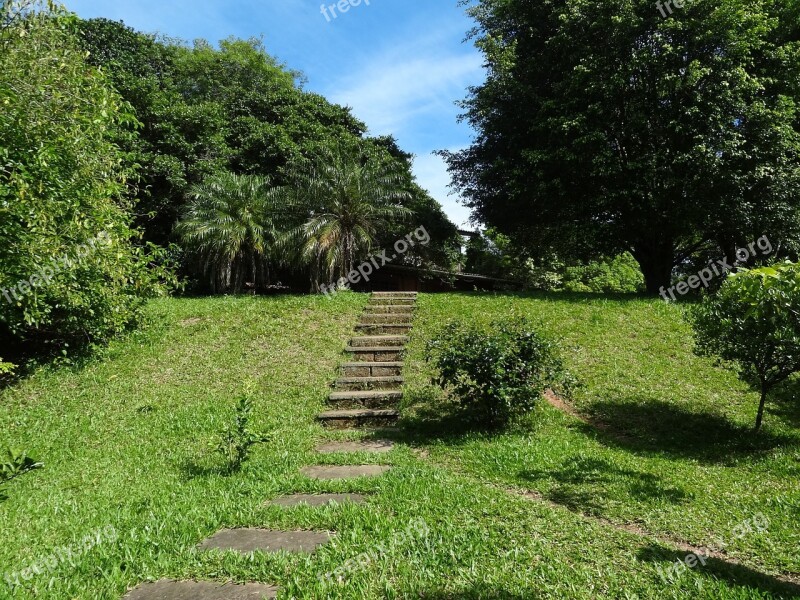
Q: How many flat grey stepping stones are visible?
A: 5